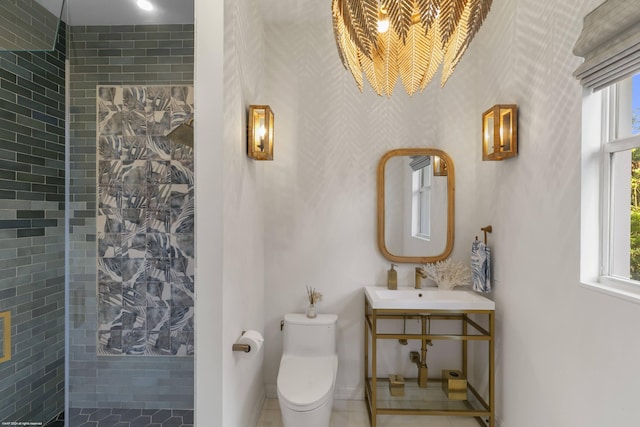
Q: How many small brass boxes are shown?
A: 2